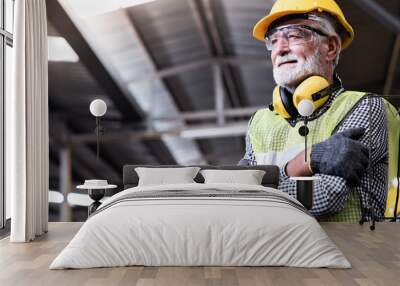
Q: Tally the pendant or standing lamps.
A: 2